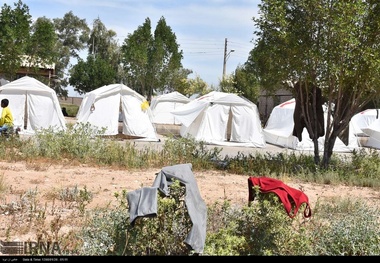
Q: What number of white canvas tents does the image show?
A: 6